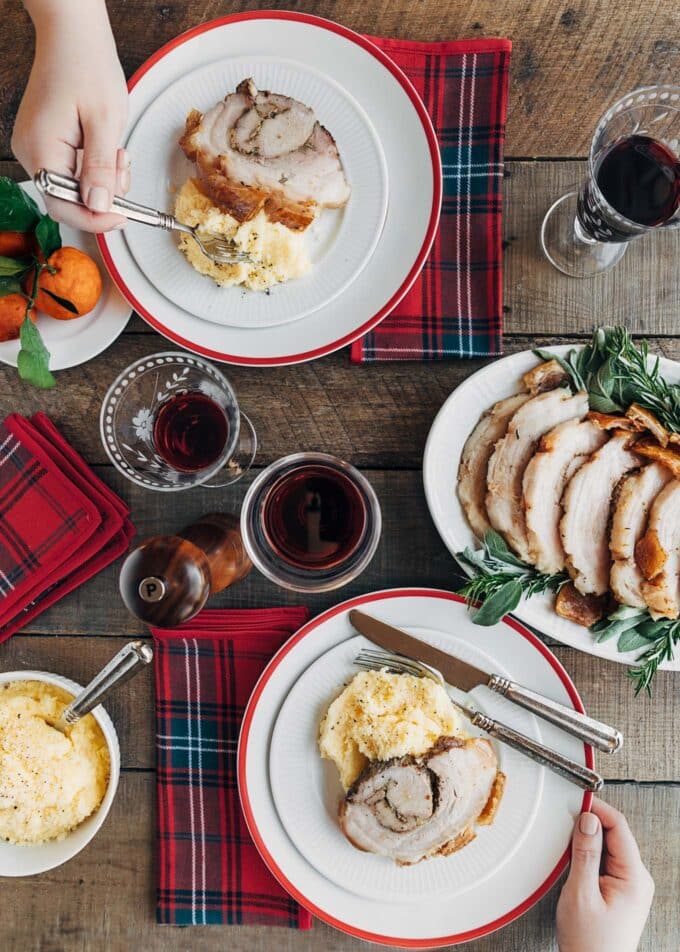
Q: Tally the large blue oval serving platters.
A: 0